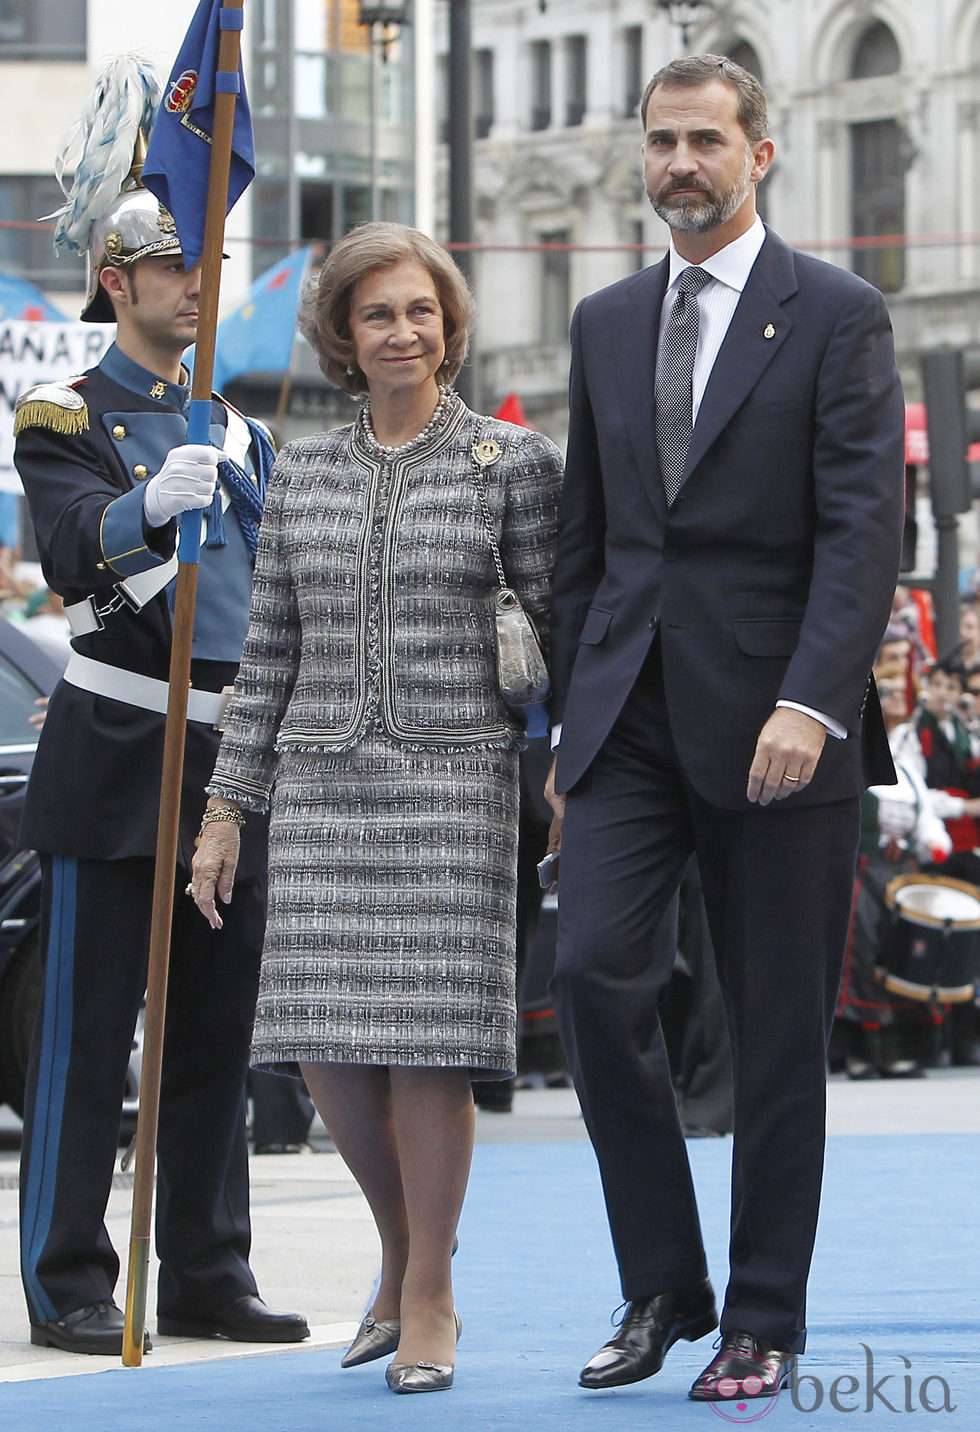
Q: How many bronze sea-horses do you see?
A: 0